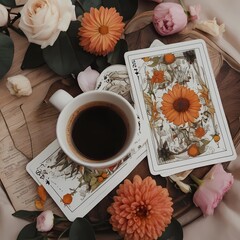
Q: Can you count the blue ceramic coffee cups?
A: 0